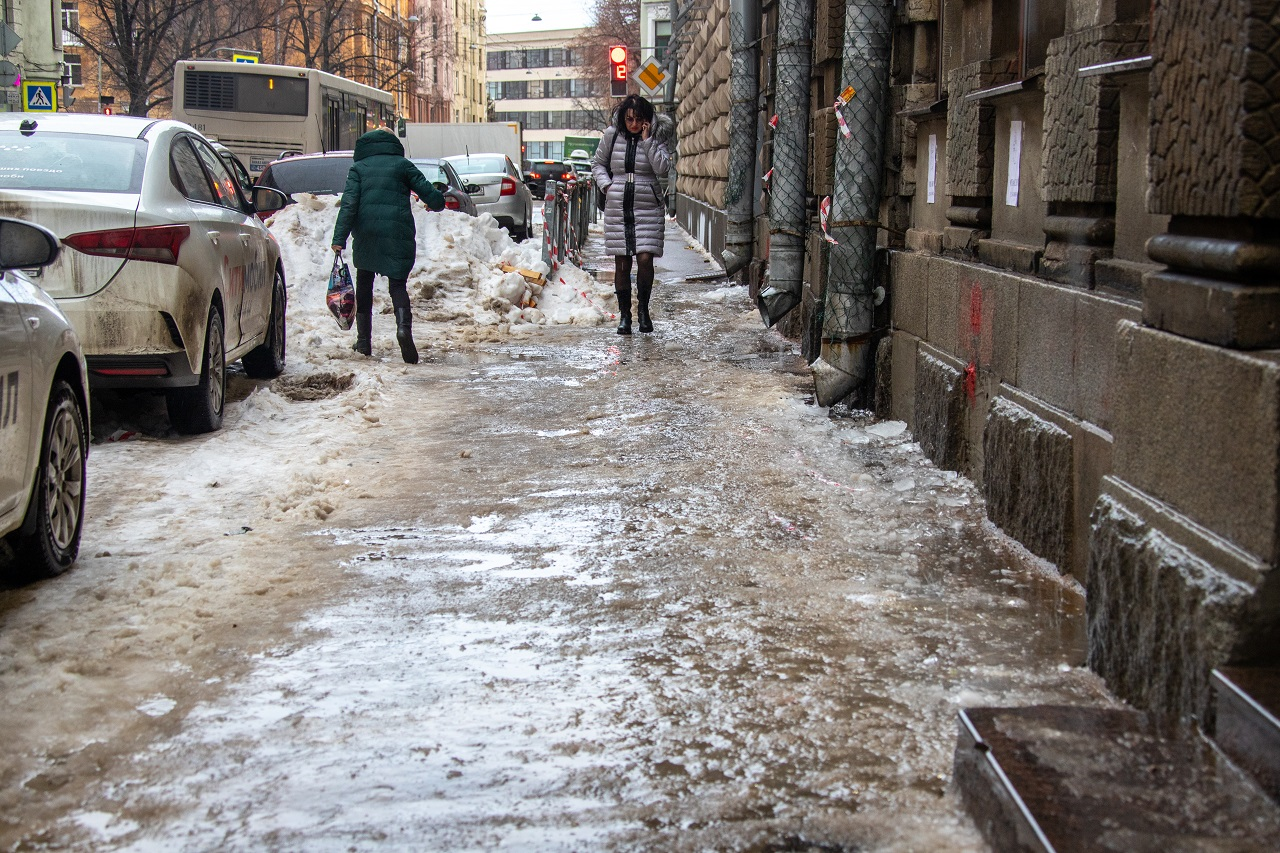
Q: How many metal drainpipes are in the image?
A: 3